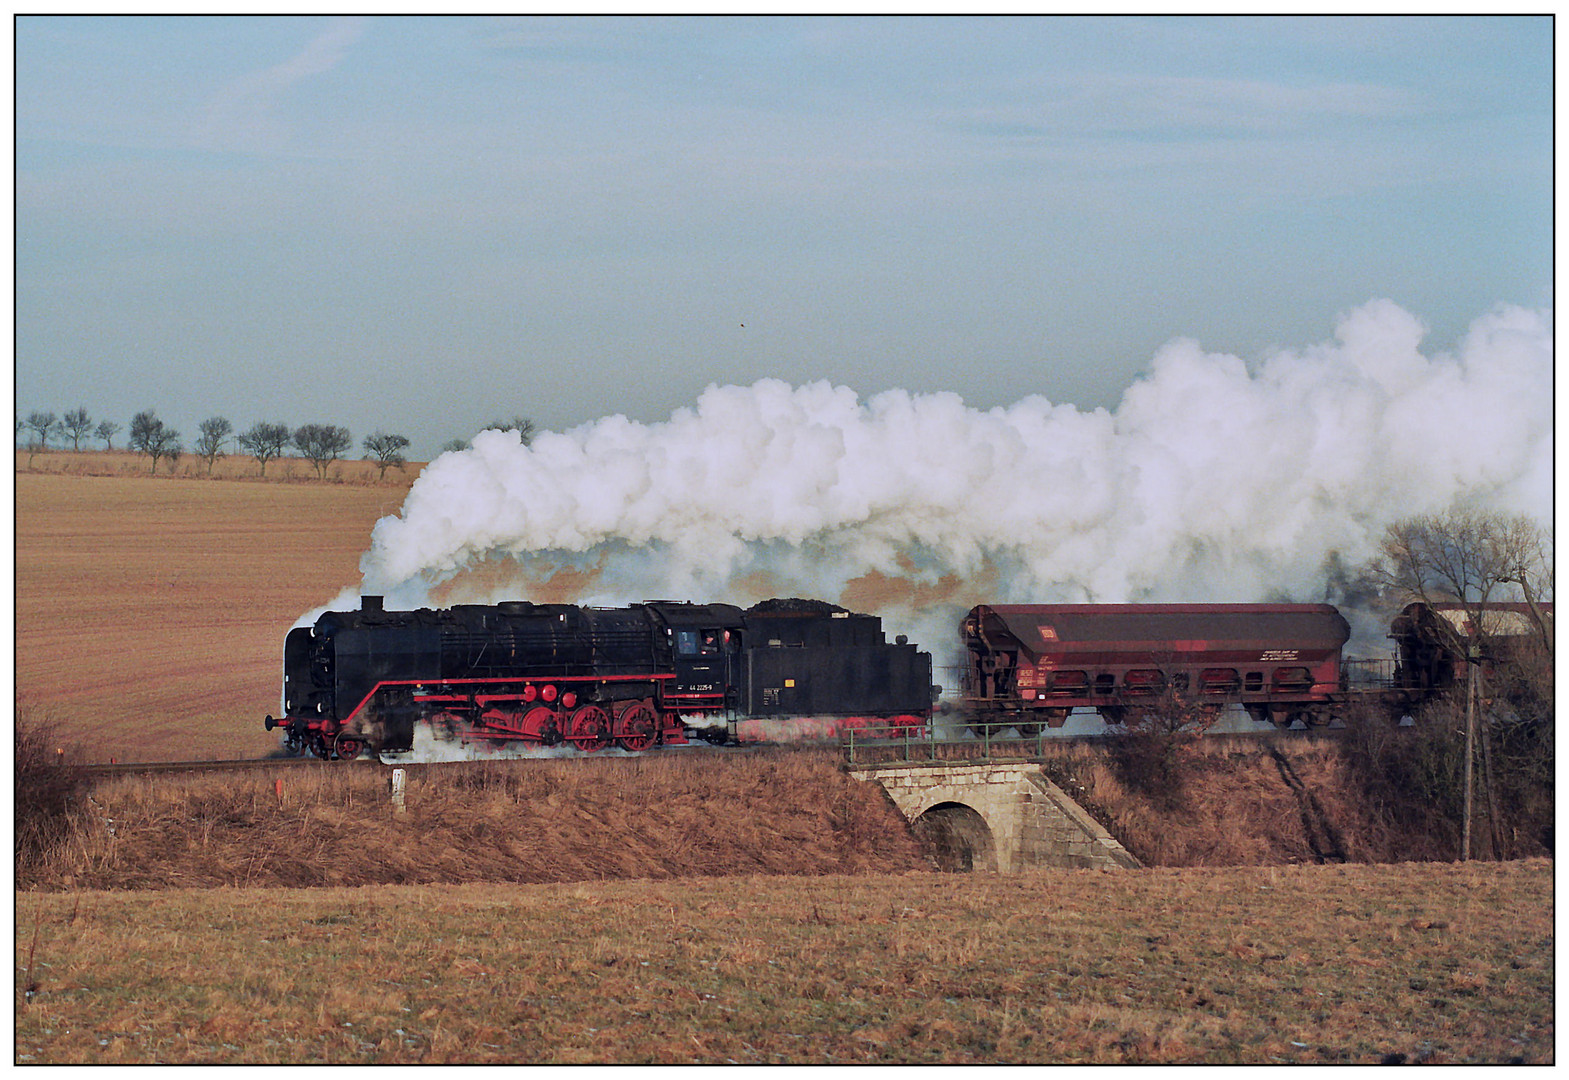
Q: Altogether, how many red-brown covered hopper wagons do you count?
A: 2